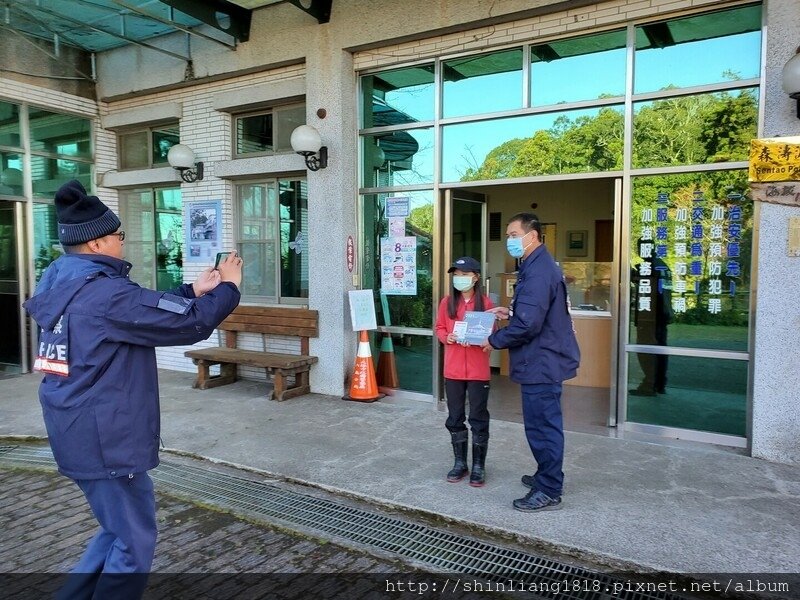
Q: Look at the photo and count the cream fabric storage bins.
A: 0